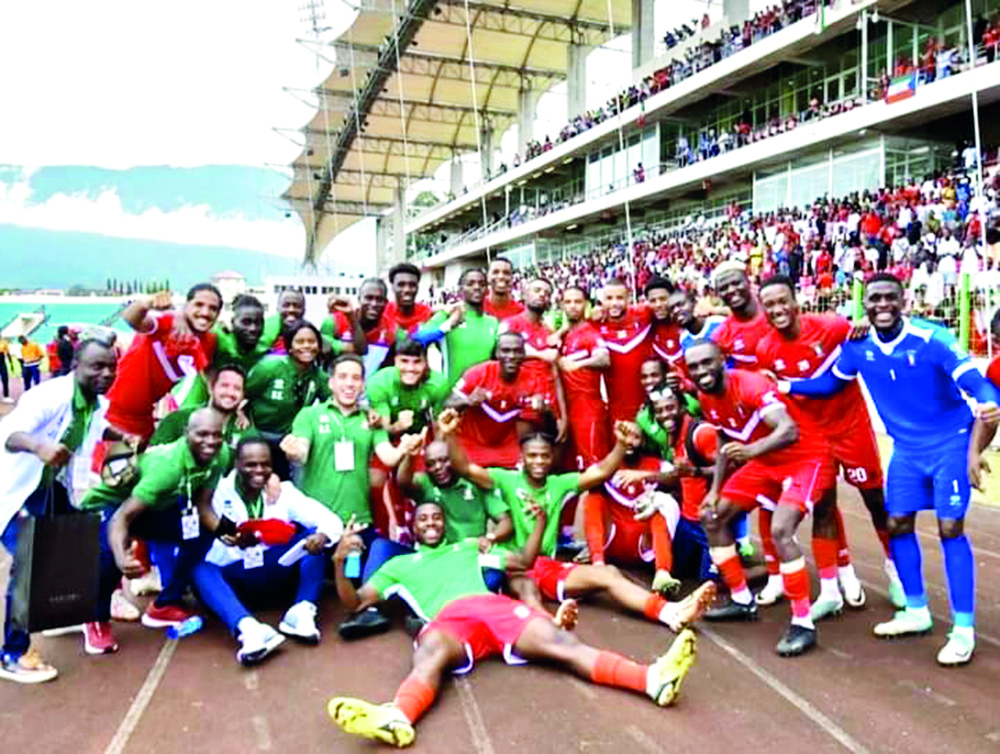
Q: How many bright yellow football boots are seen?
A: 2